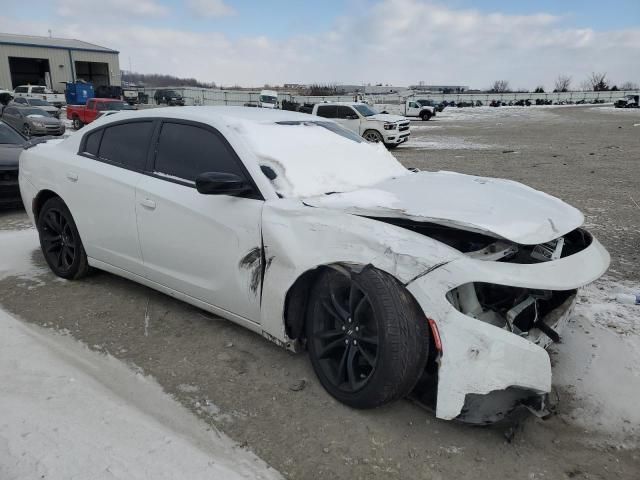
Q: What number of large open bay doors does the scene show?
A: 2